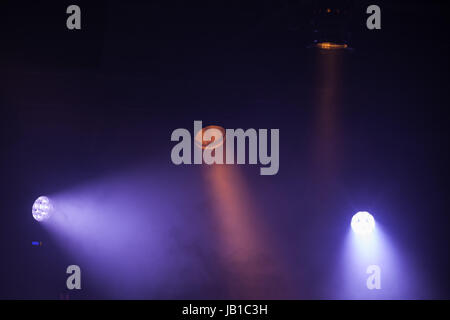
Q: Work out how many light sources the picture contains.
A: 4